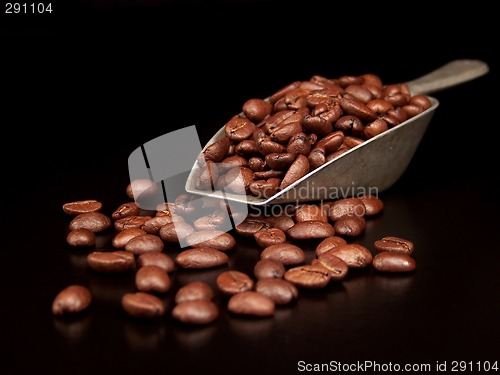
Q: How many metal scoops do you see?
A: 1